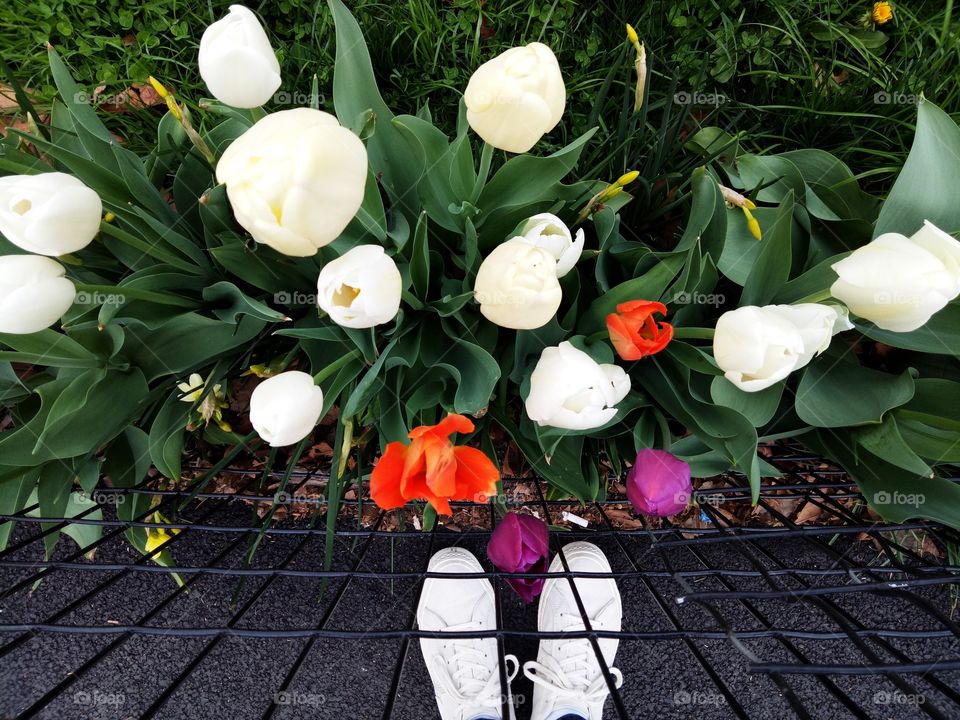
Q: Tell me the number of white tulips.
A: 12